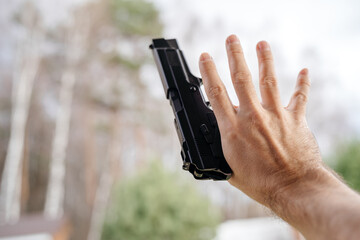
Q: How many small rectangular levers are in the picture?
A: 1